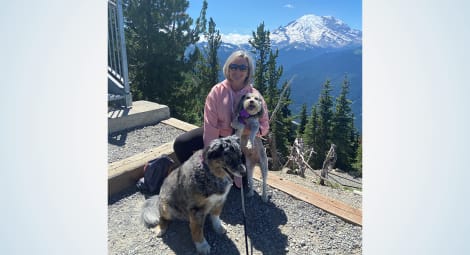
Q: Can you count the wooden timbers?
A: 3